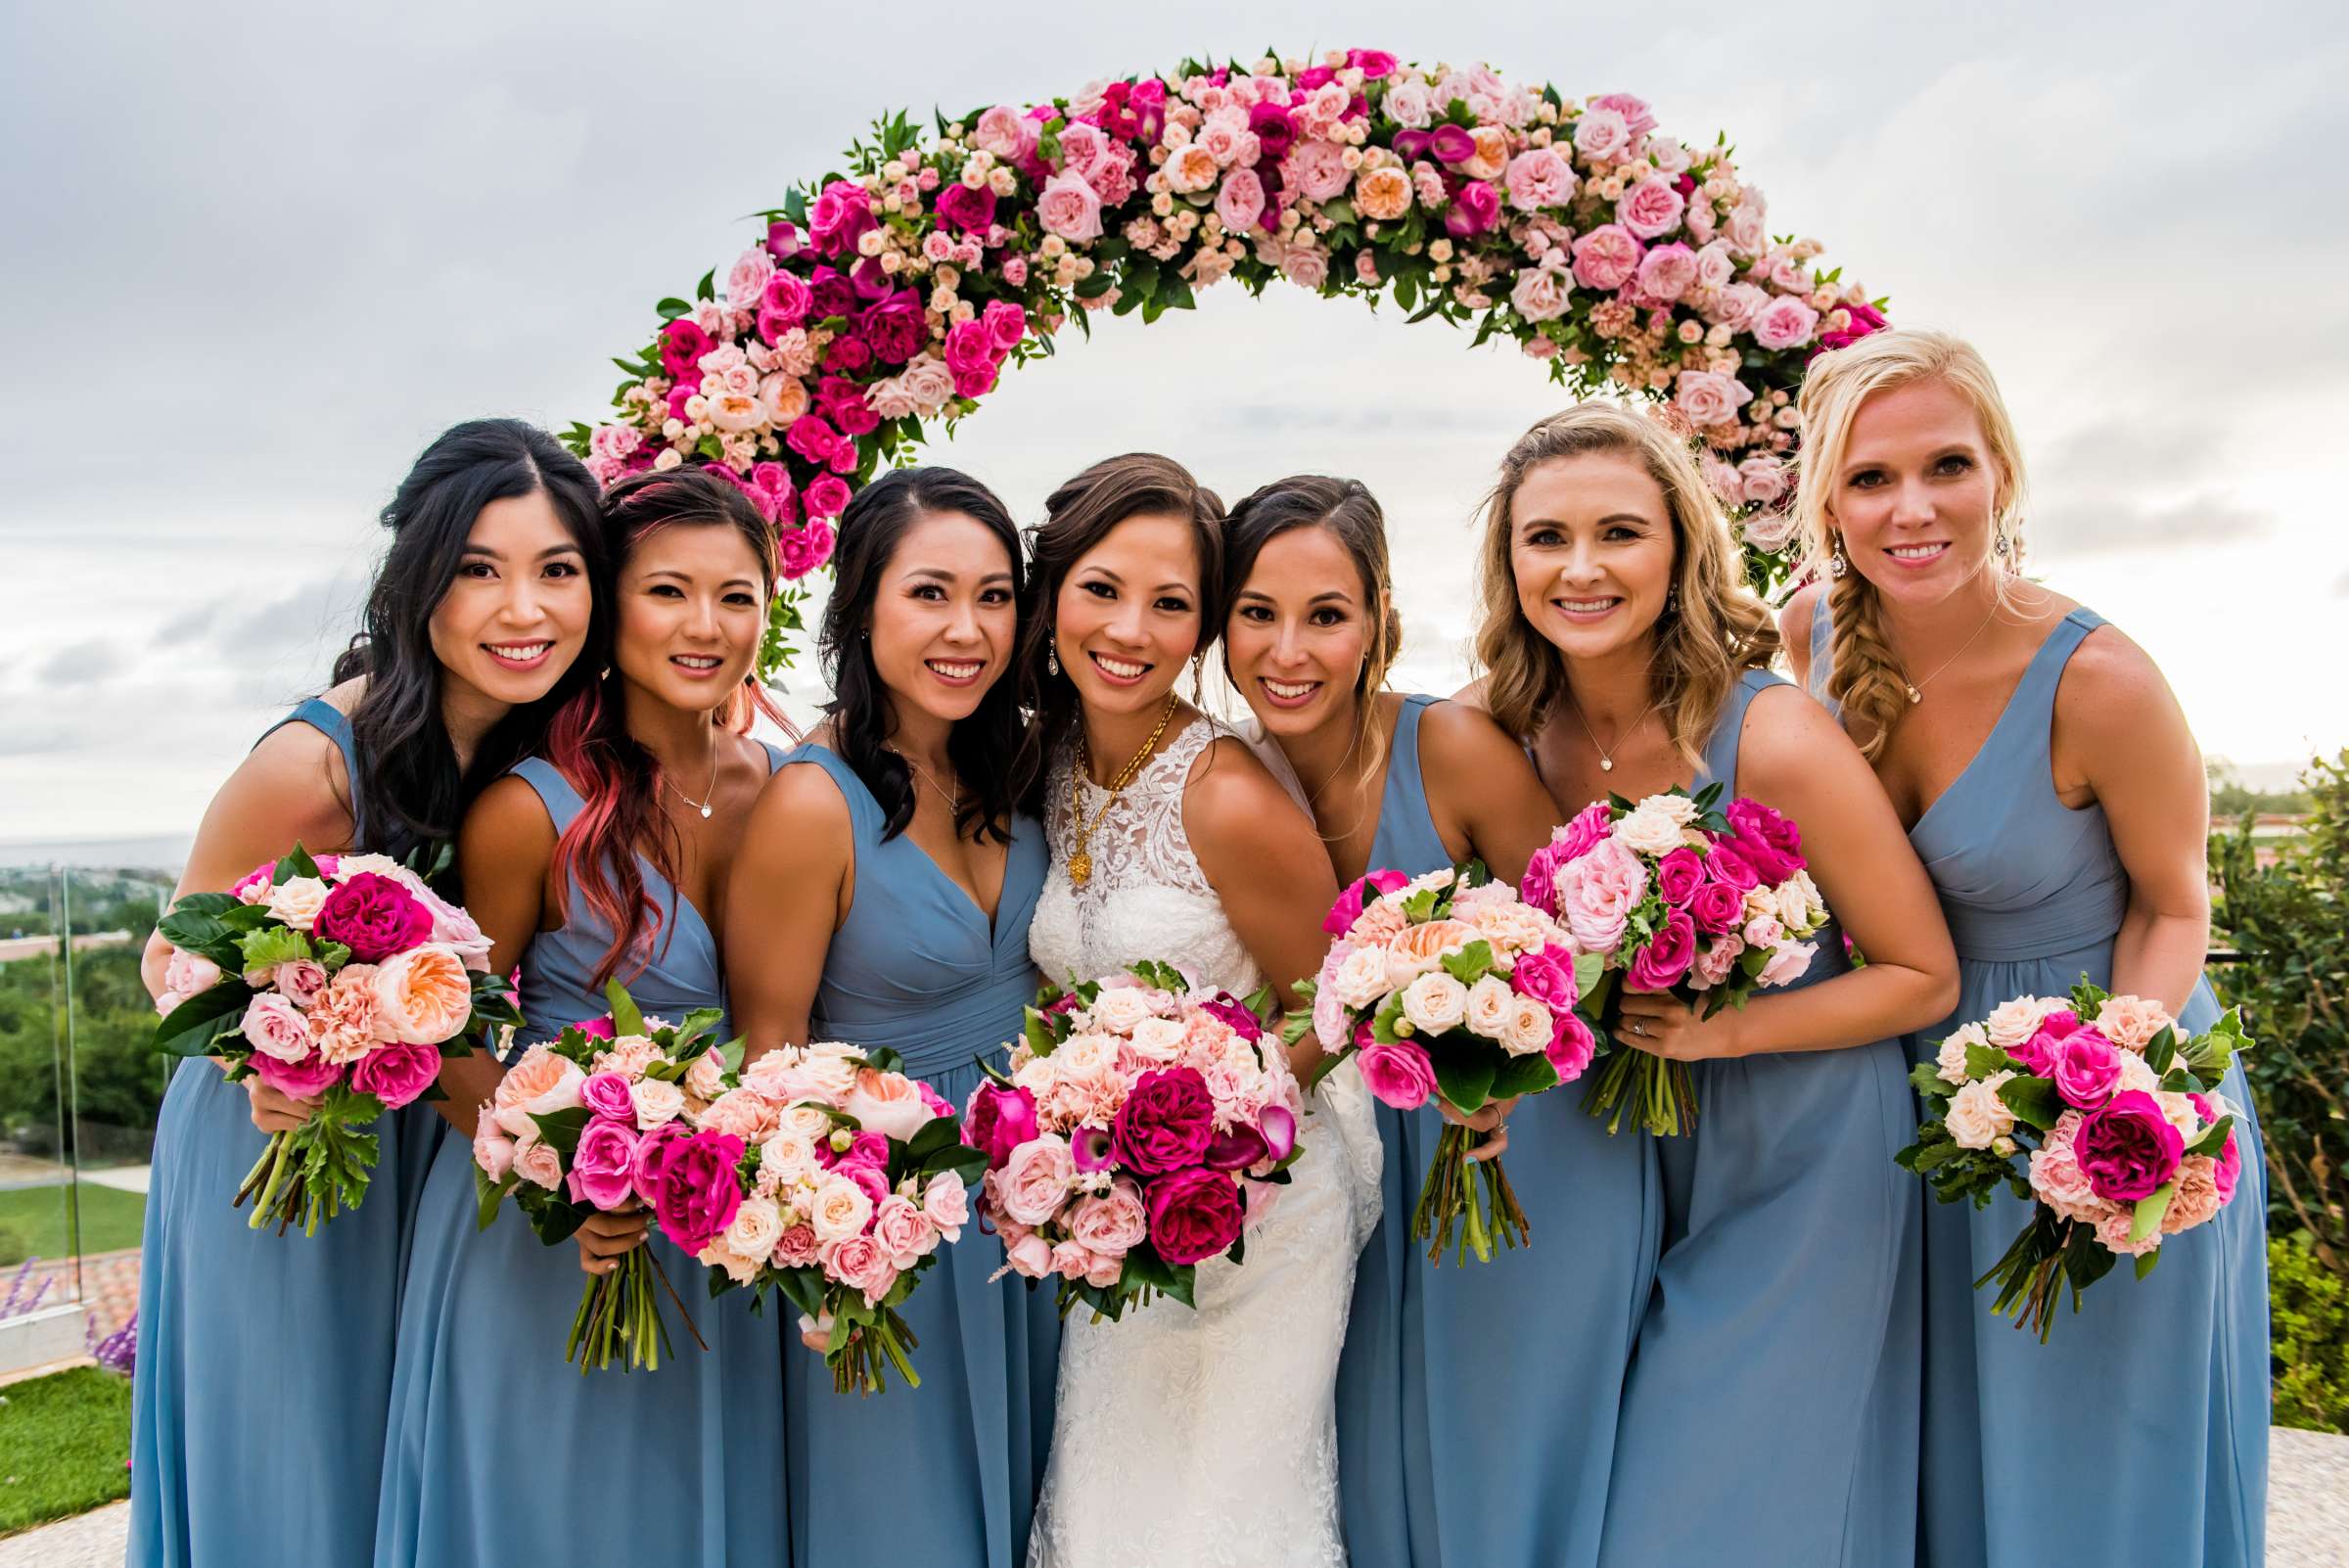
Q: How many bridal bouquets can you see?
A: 7